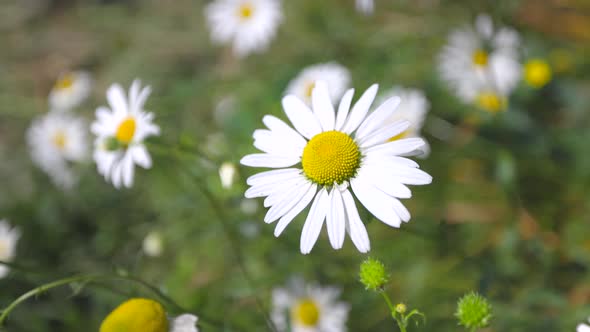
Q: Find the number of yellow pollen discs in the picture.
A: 12